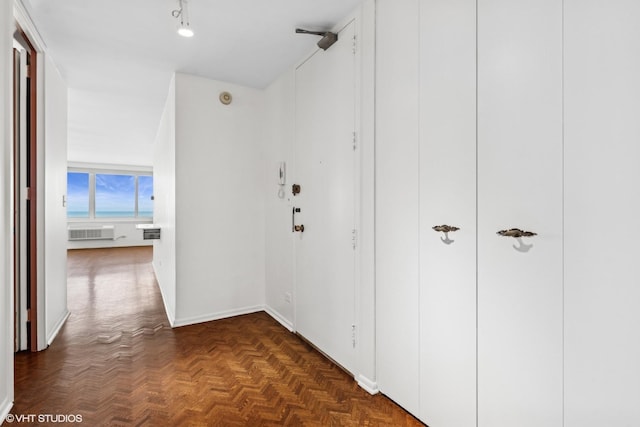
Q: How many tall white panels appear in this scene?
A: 4